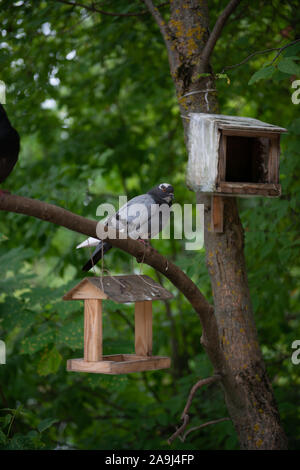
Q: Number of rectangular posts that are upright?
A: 2